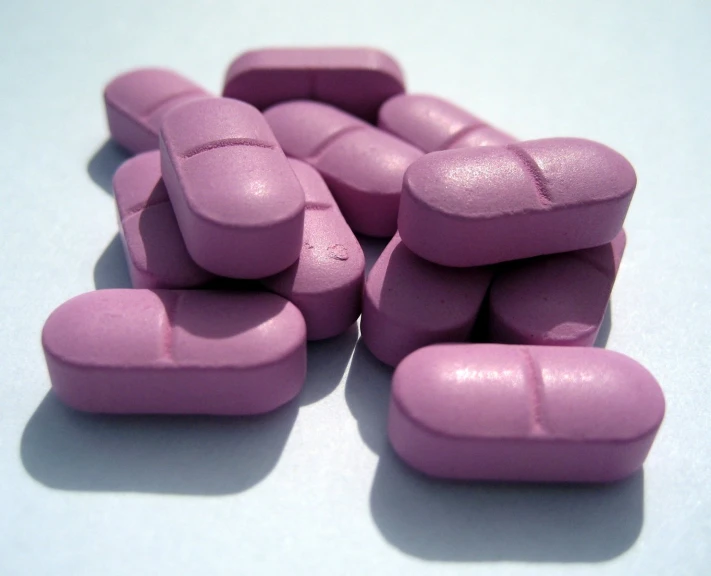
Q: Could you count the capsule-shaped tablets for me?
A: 12